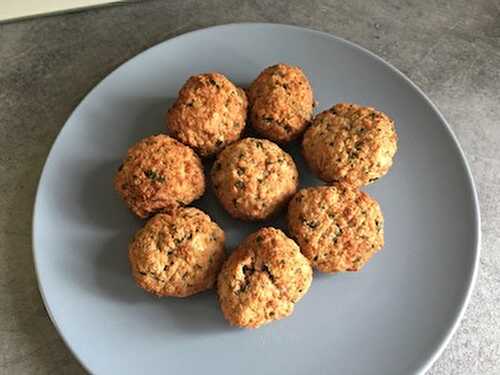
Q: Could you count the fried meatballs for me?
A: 8